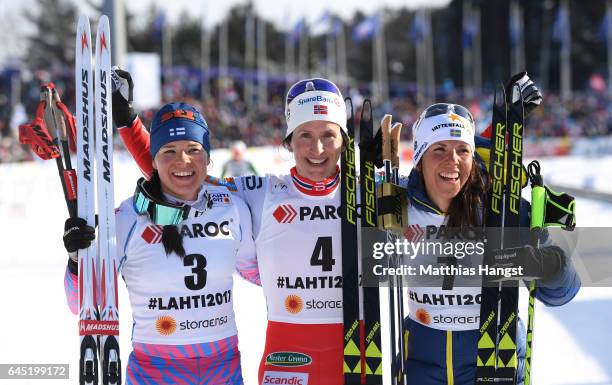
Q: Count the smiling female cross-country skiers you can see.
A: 3